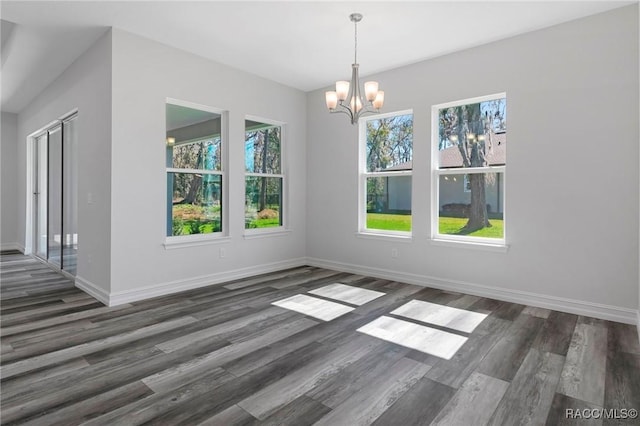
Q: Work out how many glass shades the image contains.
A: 5